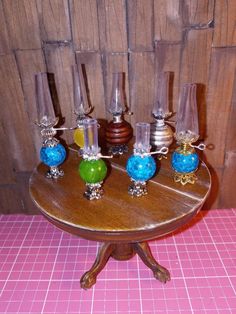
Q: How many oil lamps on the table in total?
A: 7